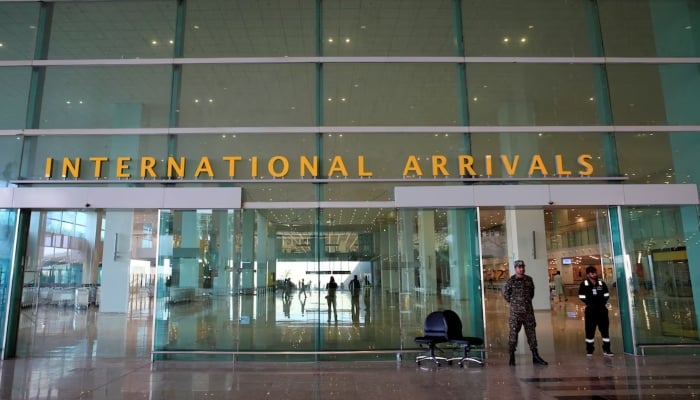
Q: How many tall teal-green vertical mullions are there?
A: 5